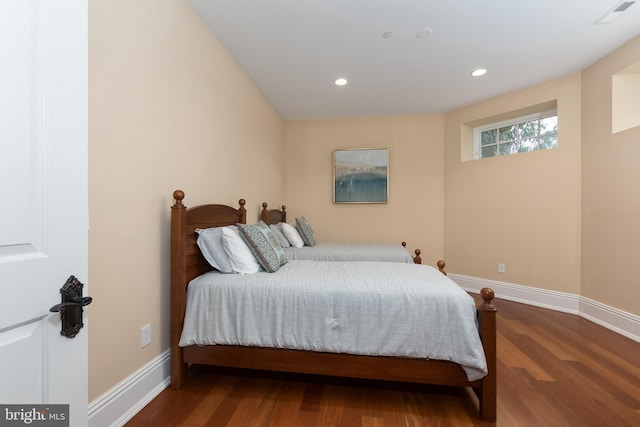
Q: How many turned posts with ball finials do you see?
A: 8